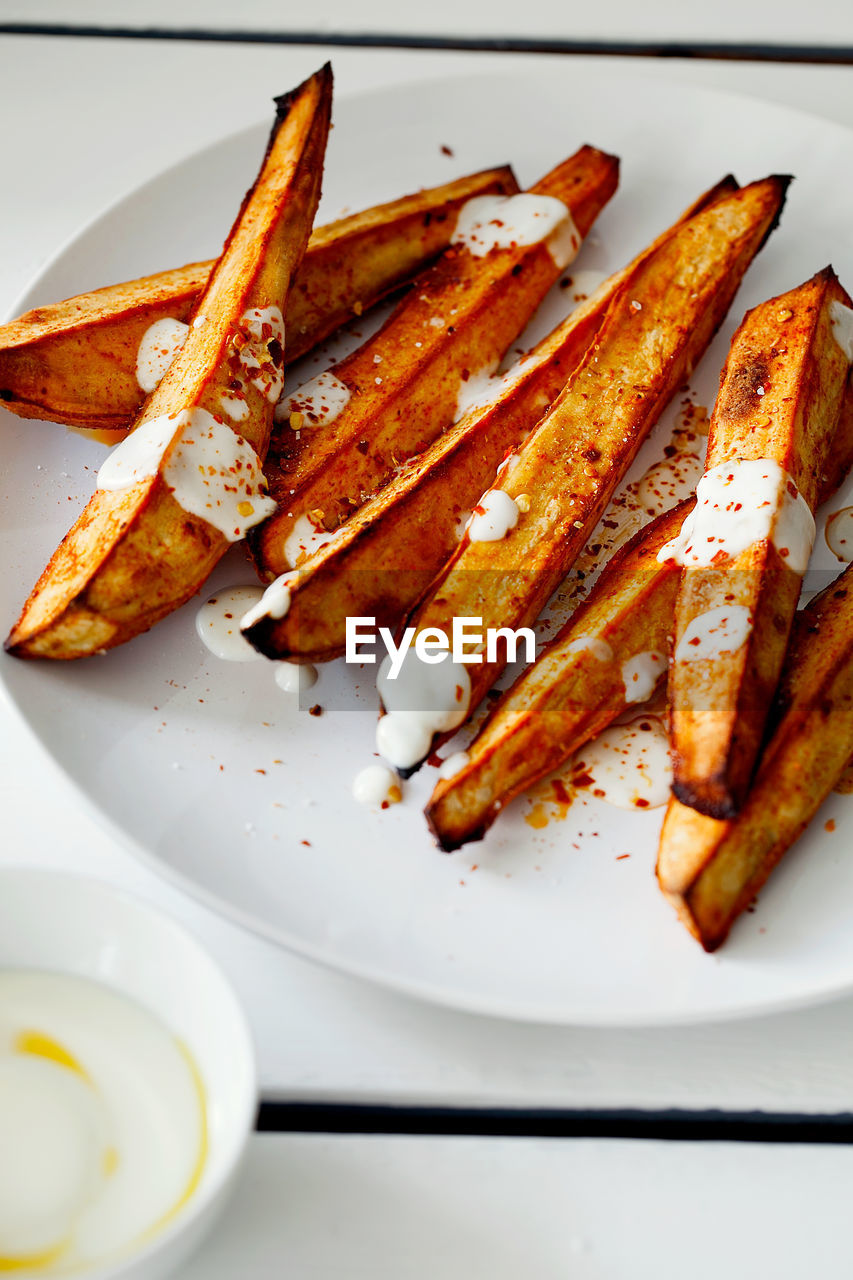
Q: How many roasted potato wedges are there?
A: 8